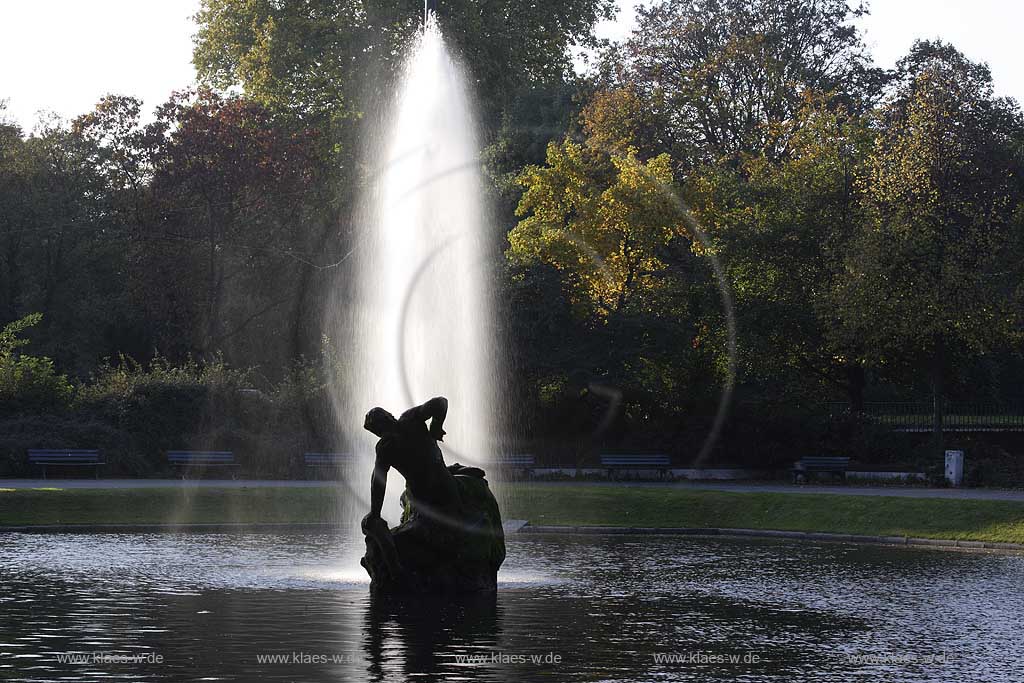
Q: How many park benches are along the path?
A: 6